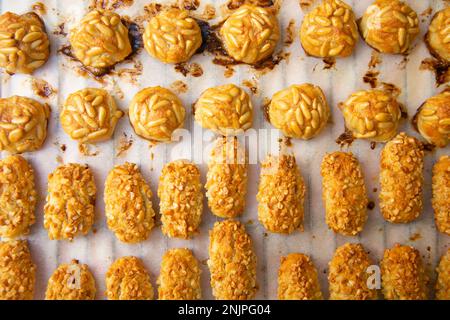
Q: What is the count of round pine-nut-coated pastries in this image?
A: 14